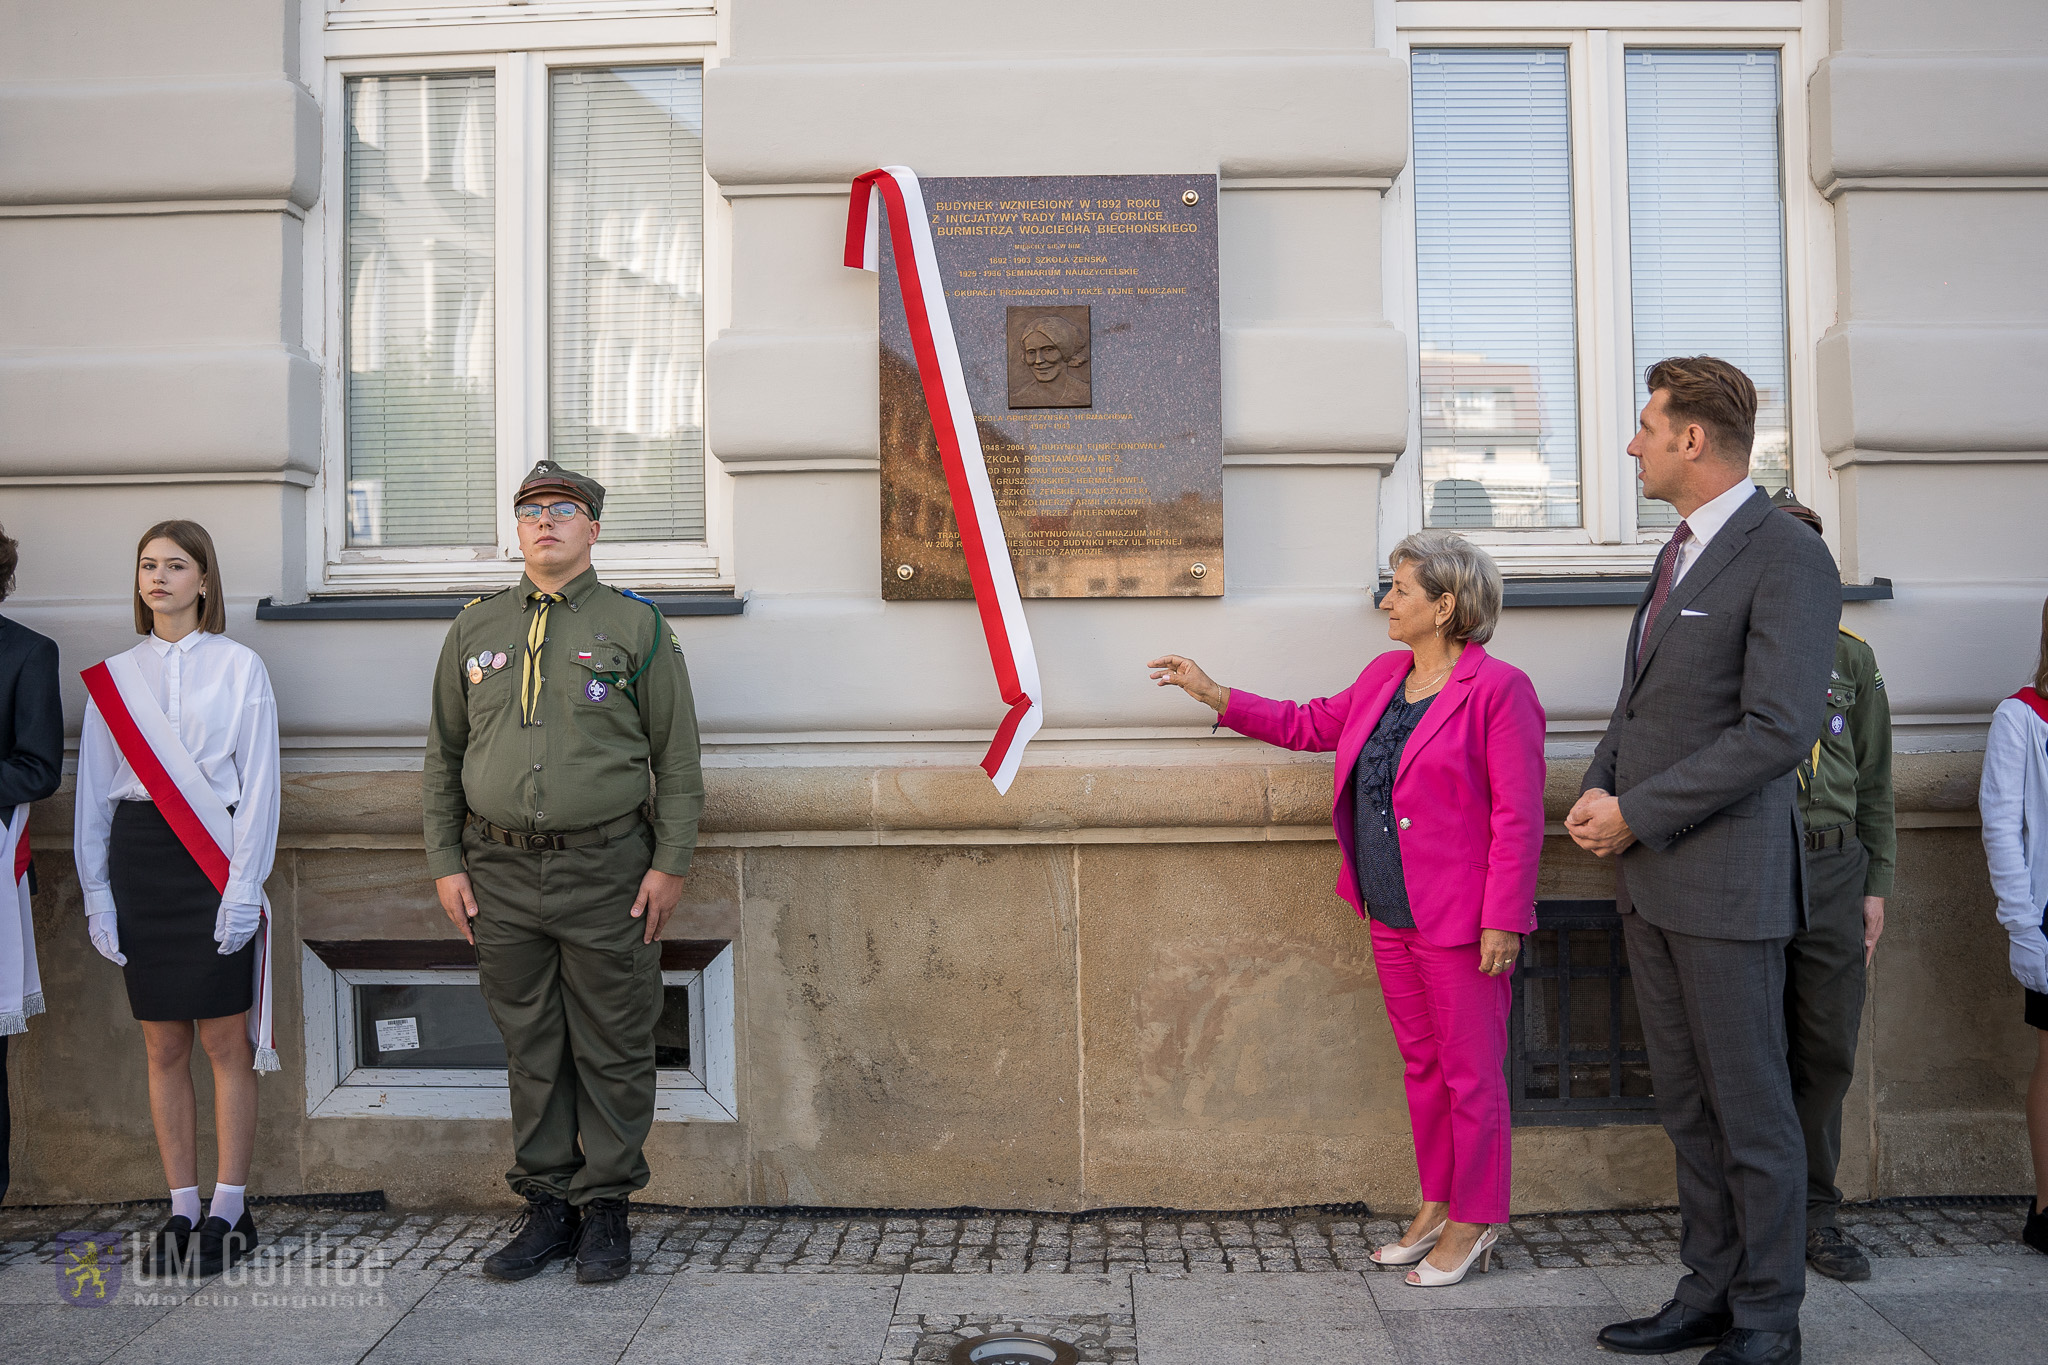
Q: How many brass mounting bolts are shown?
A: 3